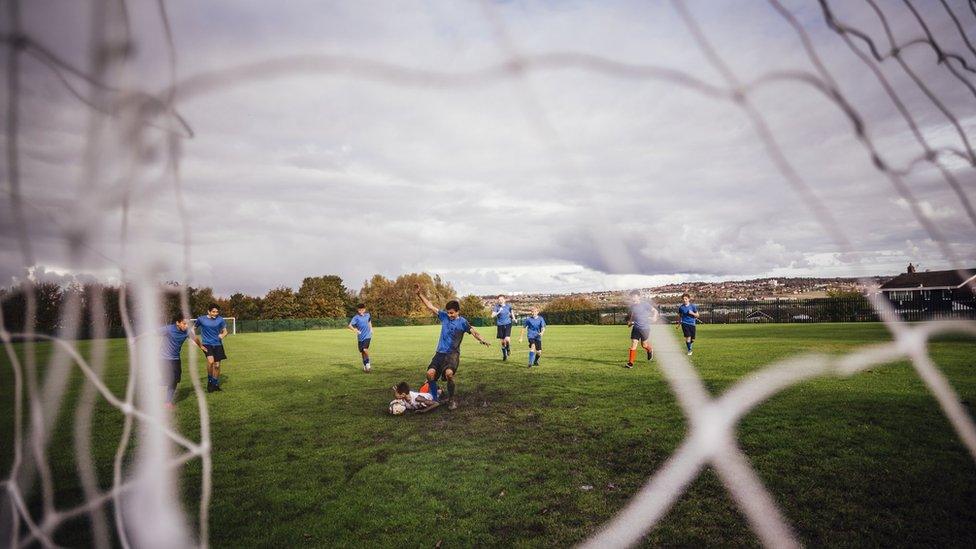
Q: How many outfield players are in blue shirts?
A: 8